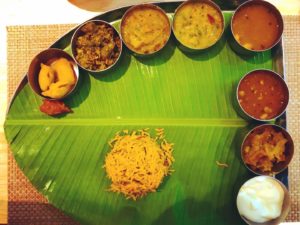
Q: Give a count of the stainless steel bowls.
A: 8